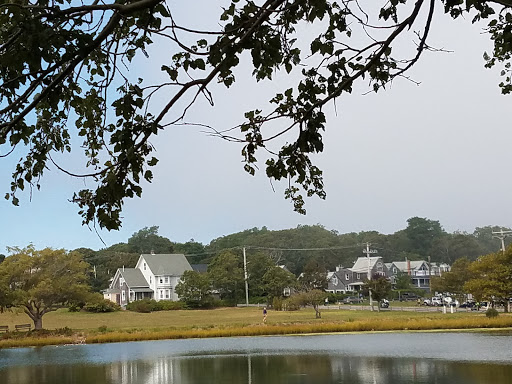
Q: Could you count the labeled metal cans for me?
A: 0